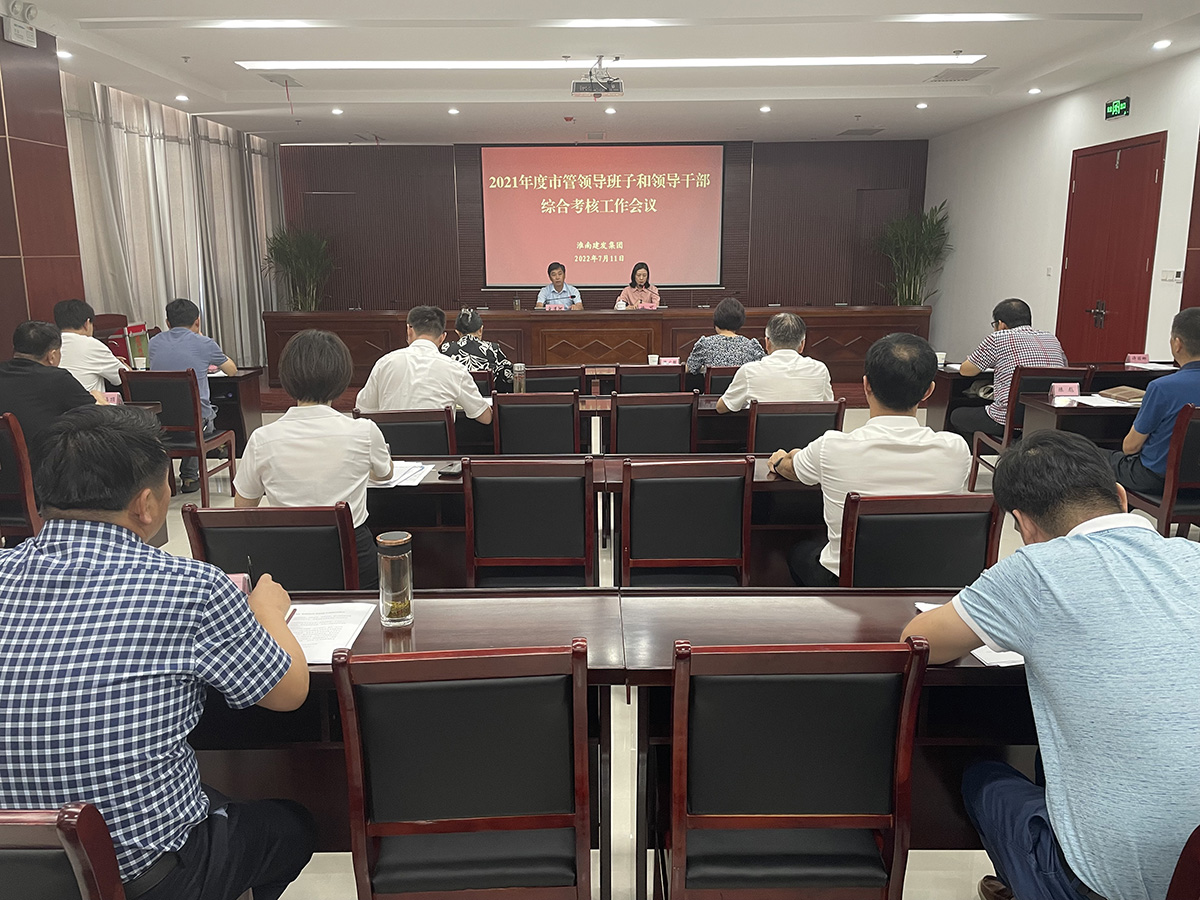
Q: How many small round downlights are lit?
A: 9